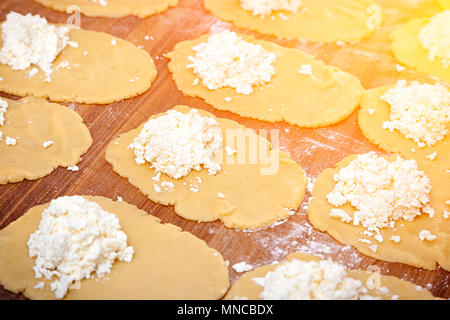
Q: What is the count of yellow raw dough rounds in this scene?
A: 11